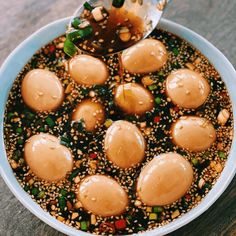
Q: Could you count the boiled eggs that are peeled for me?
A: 11